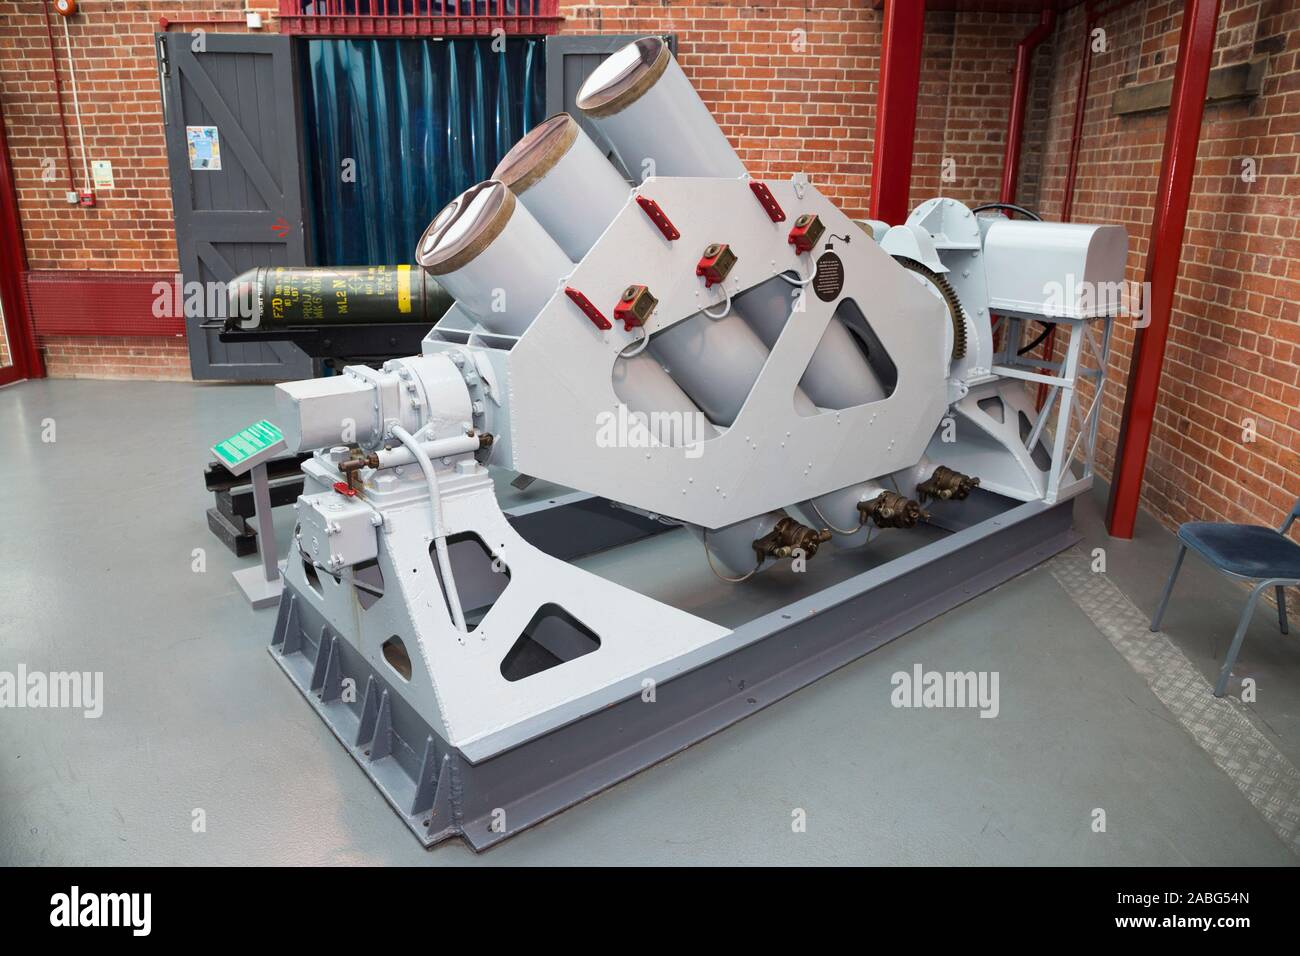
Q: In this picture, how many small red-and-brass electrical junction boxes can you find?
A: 3